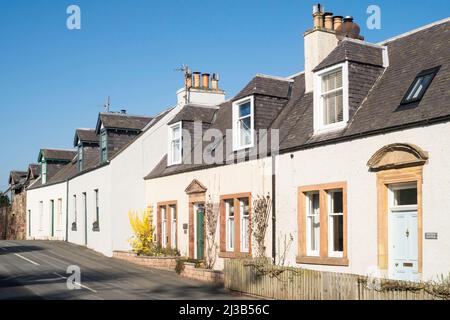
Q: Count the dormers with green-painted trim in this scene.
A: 3